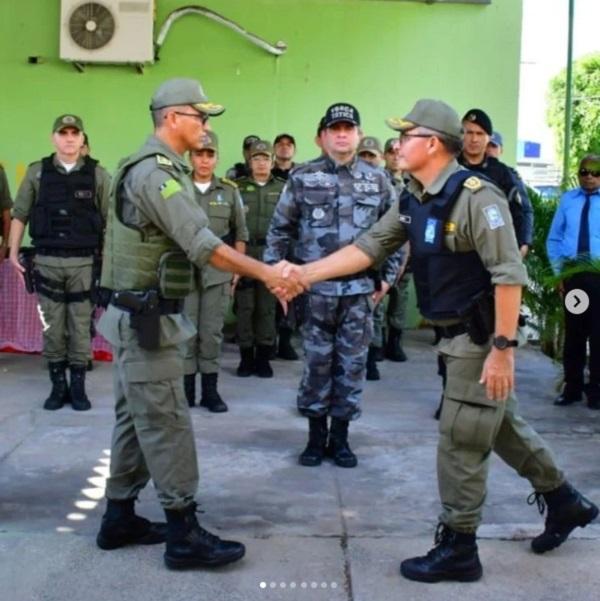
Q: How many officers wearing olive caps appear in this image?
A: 7